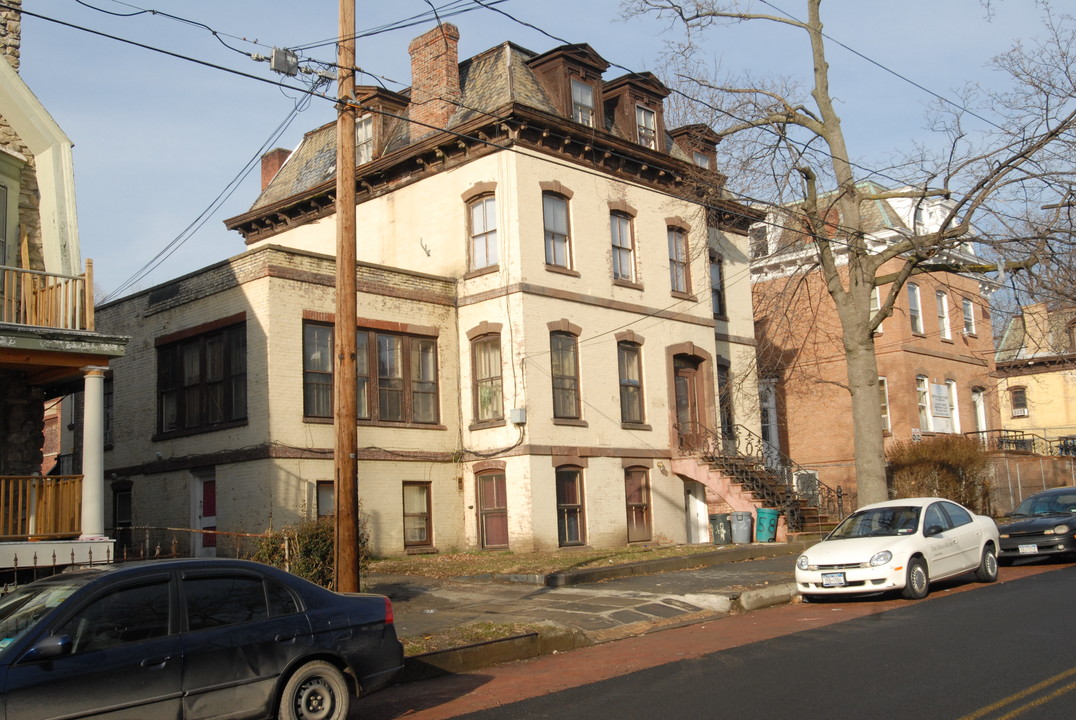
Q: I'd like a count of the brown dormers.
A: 4